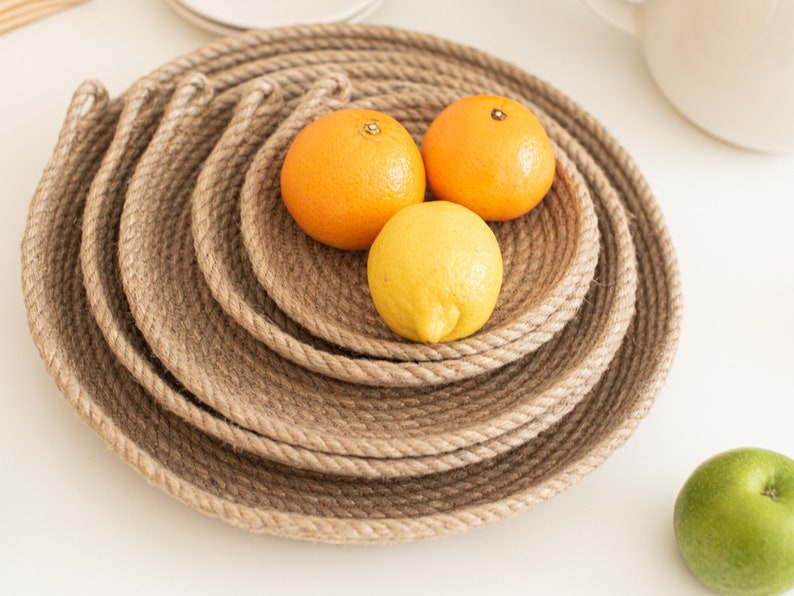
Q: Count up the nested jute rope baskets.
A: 5